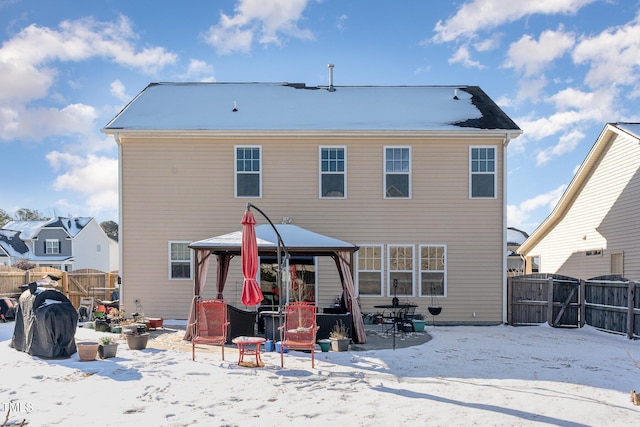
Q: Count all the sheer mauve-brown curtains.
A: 4